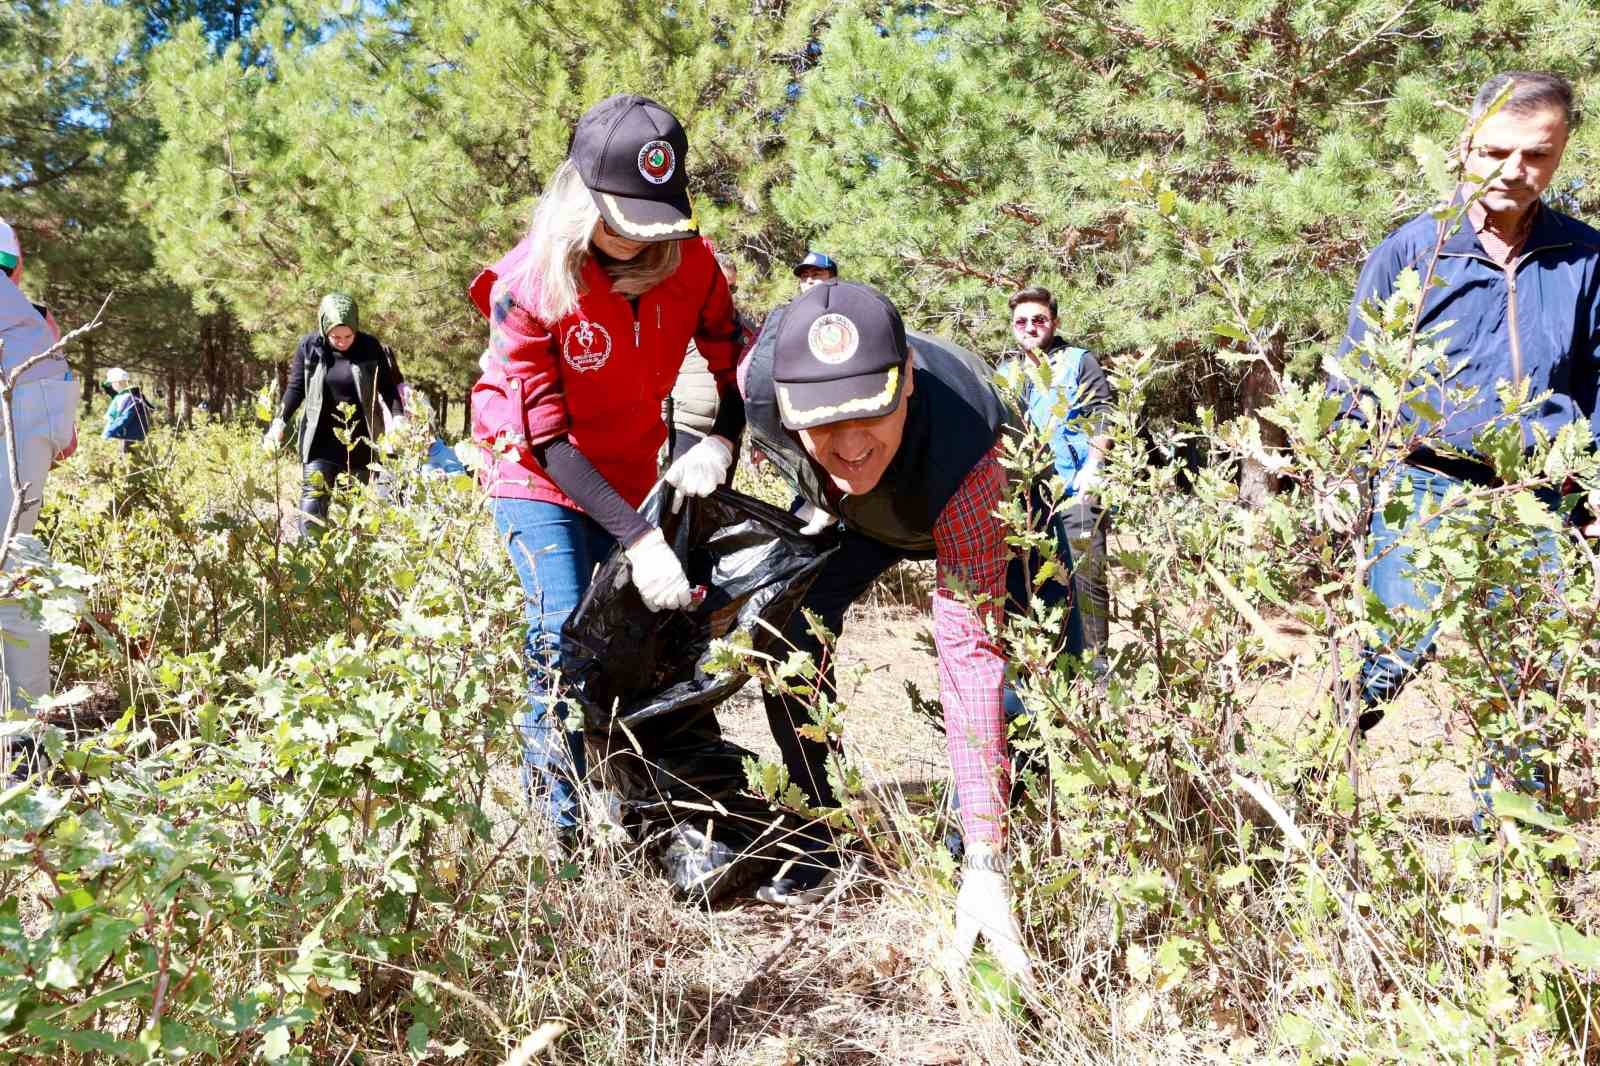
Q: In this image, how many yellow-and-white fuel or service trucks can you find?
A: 0